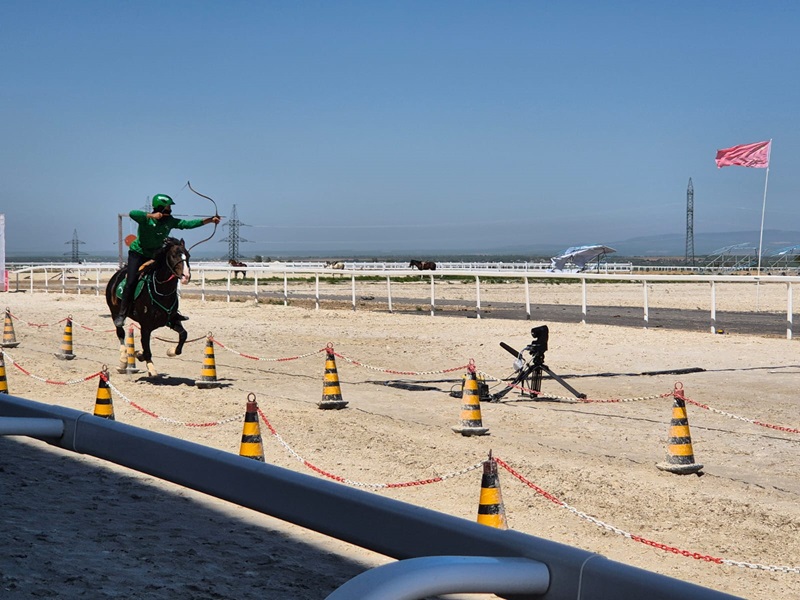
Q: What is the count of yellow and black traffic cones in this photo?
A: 11